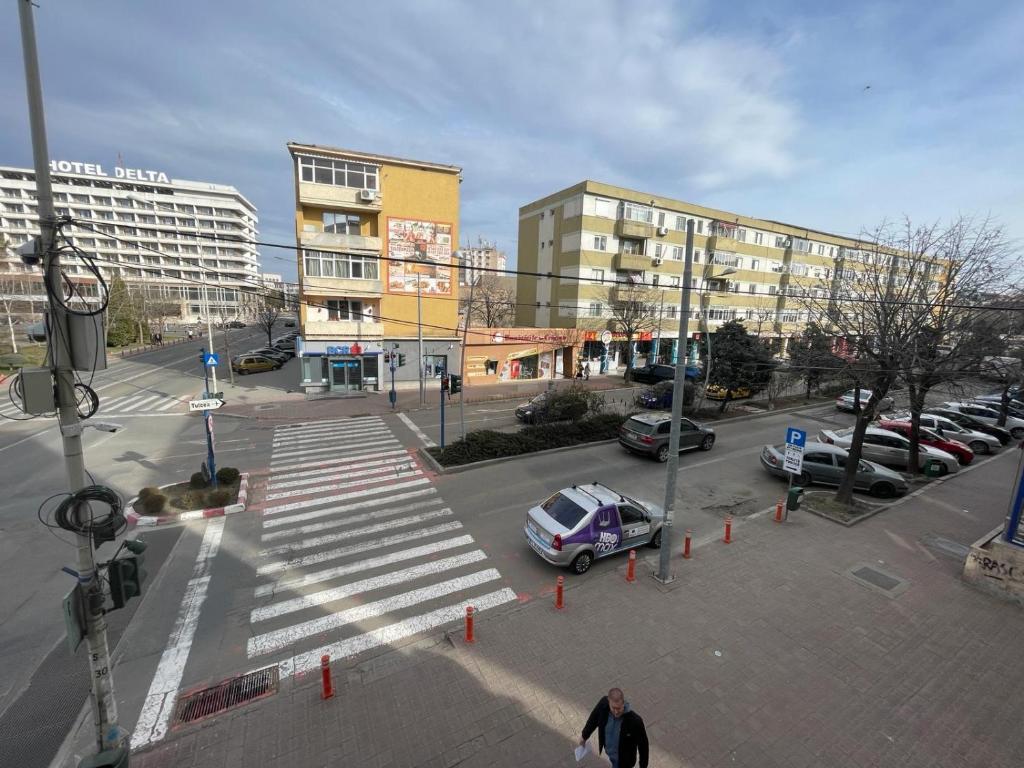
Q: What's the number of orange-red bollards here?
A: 7